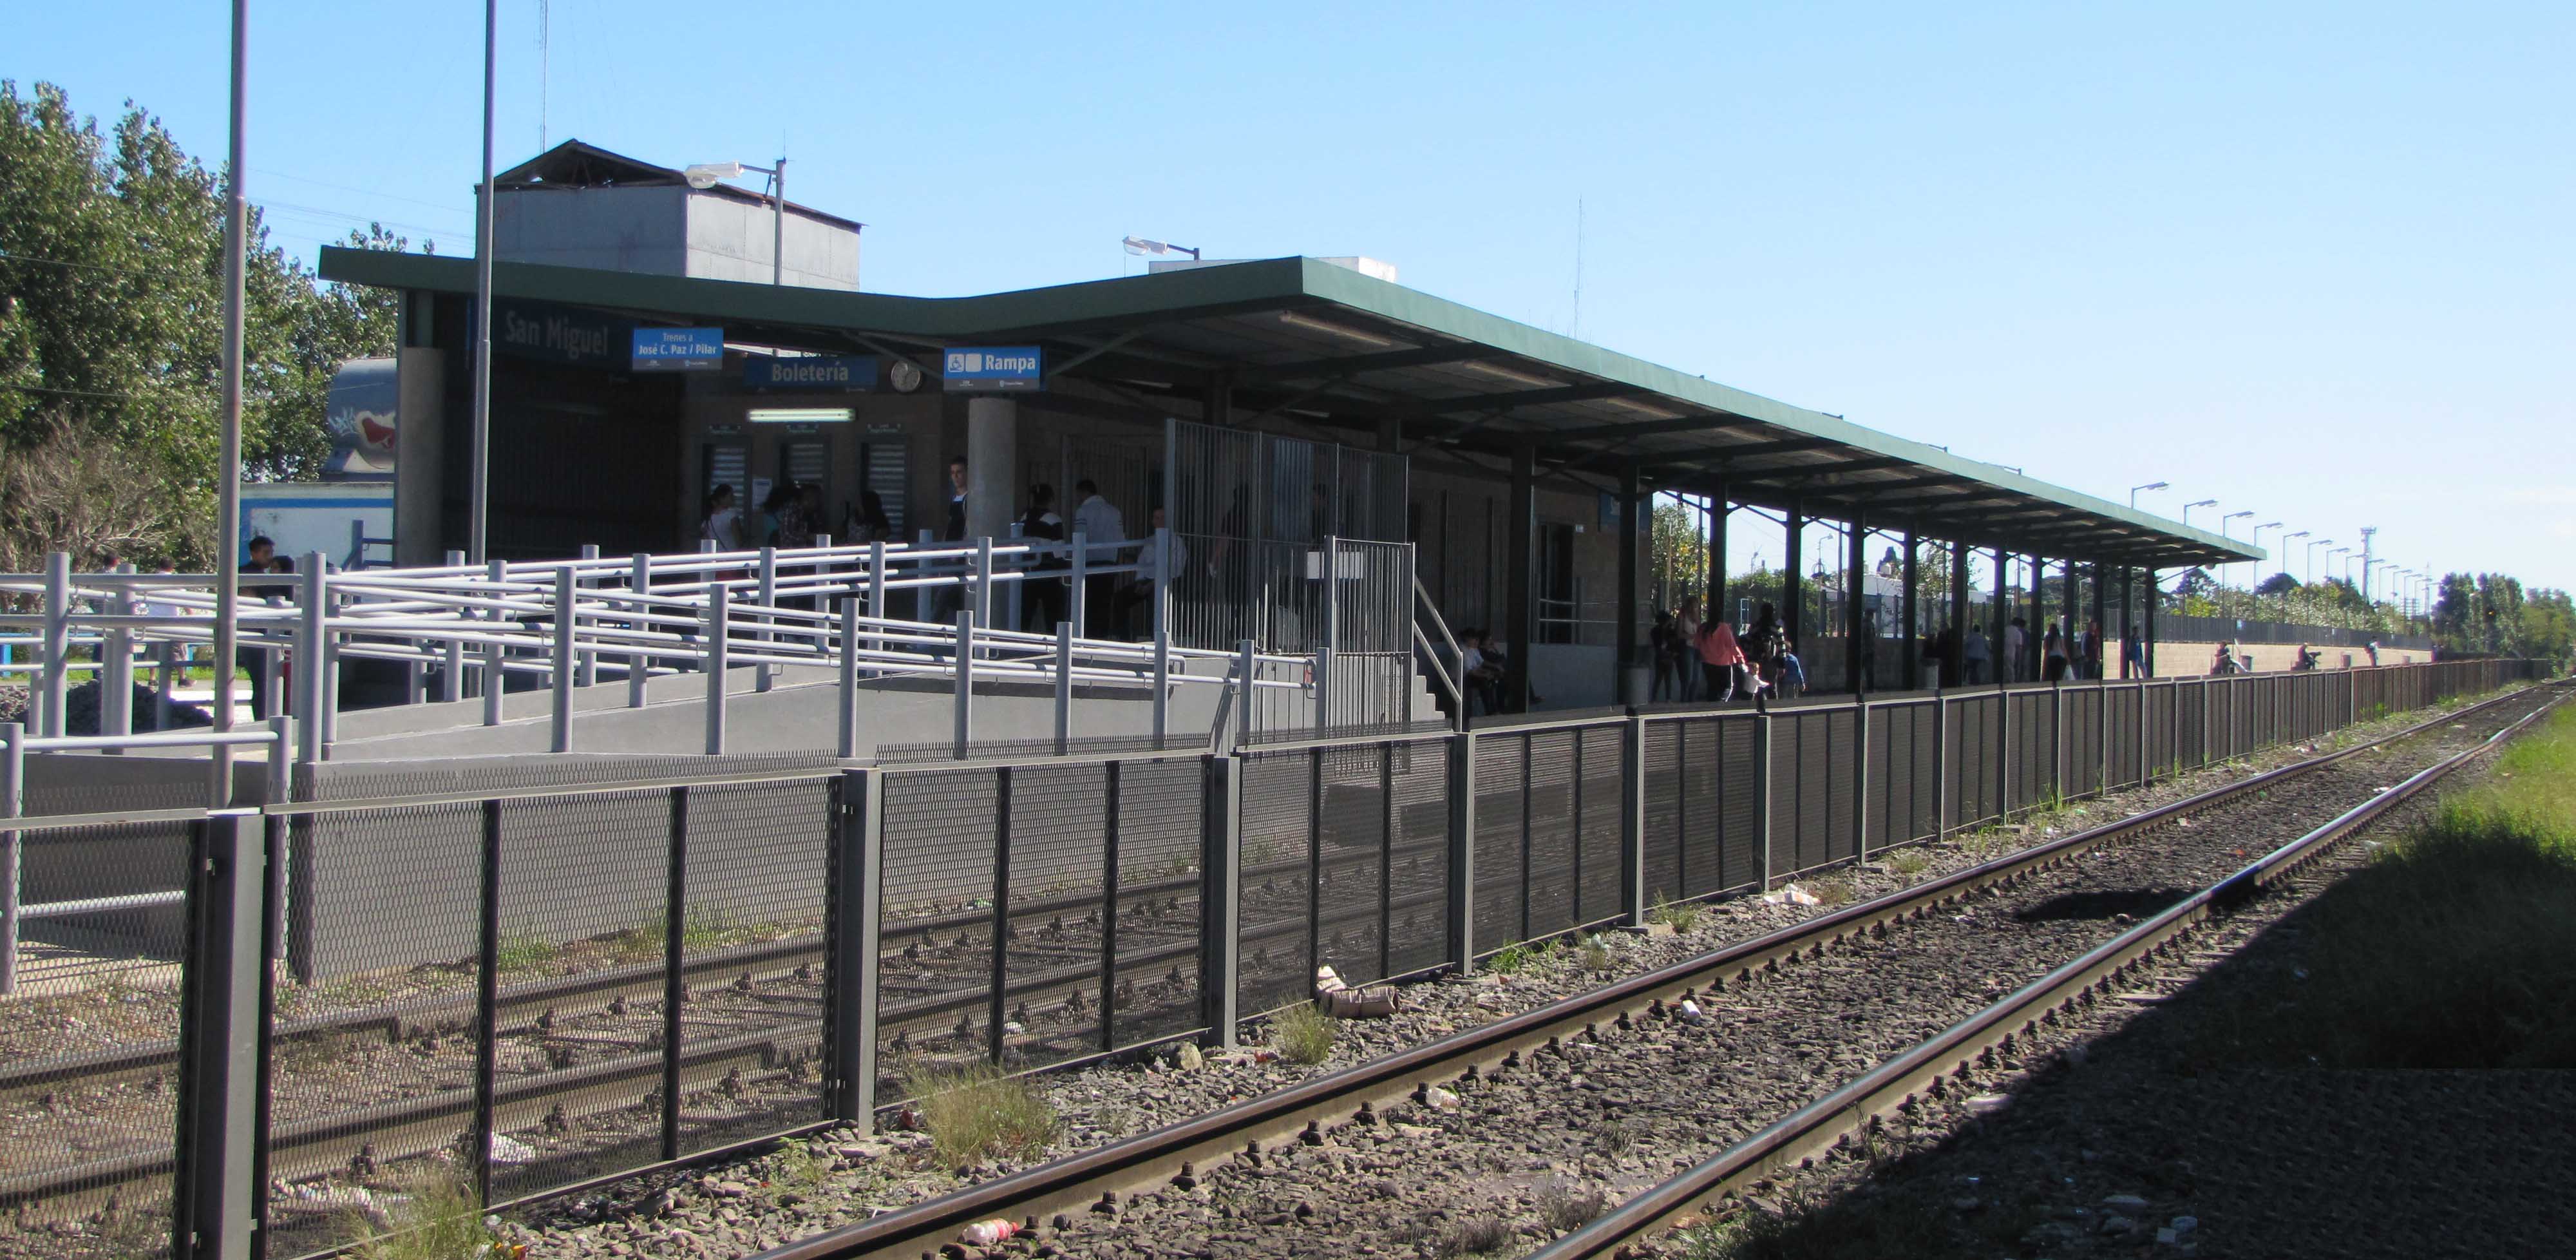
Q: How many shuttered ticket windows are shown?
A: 3